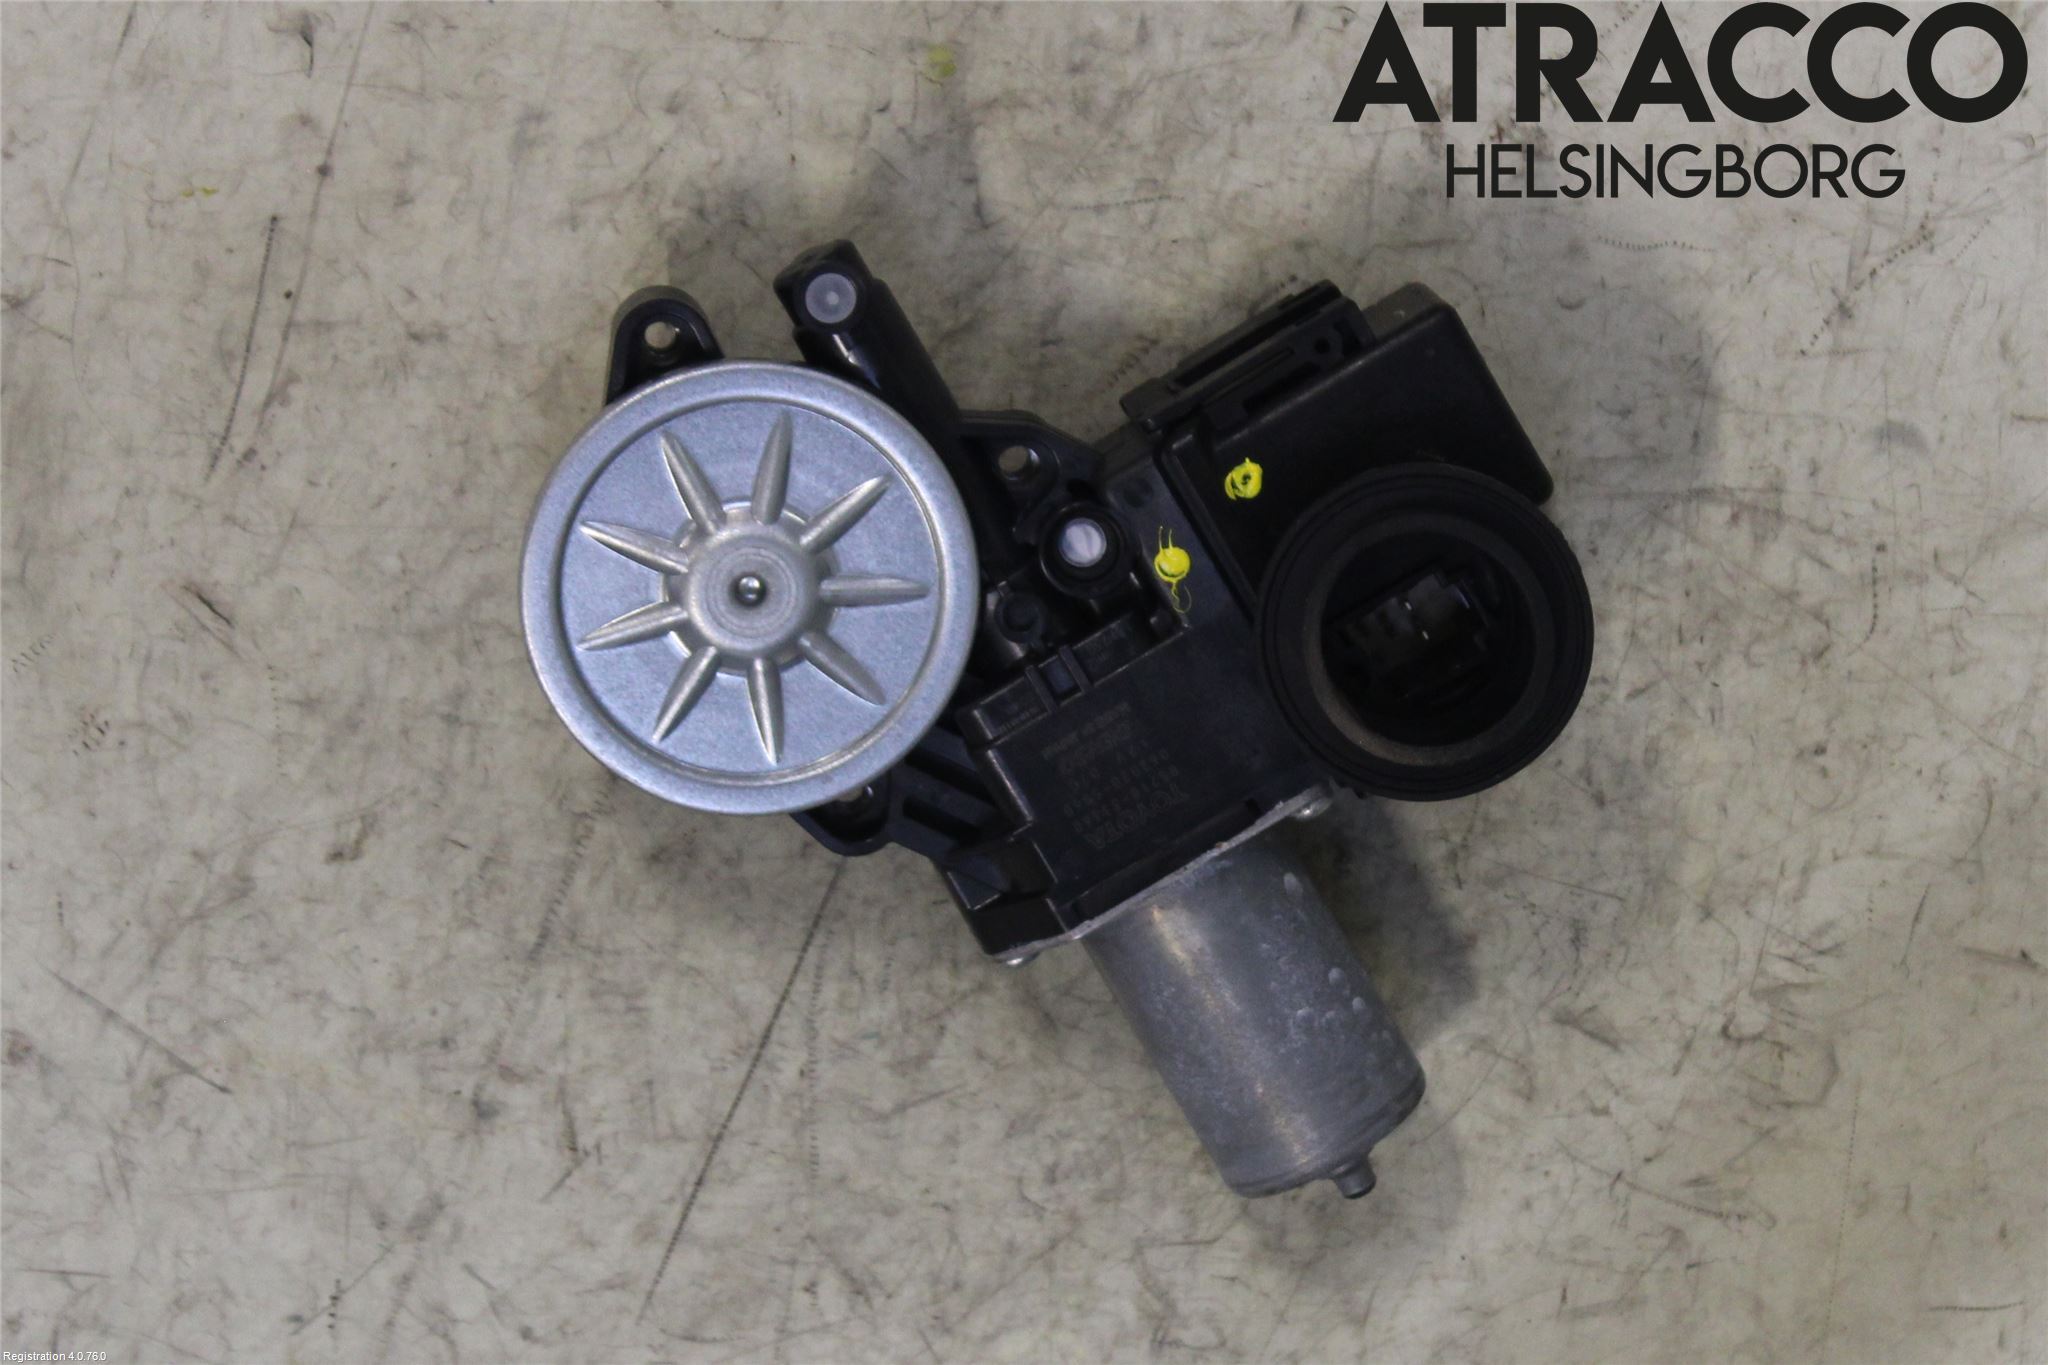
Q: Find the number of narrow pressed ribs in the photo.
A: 9